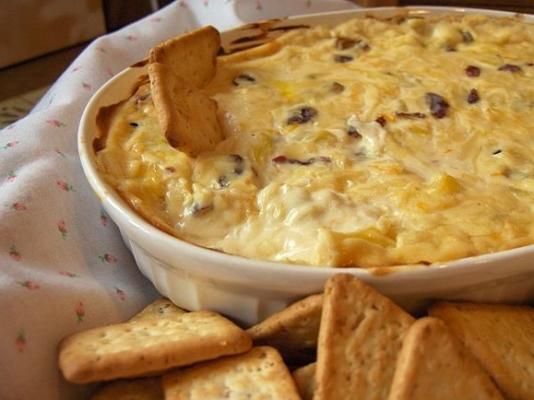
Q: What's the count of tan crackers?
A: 11